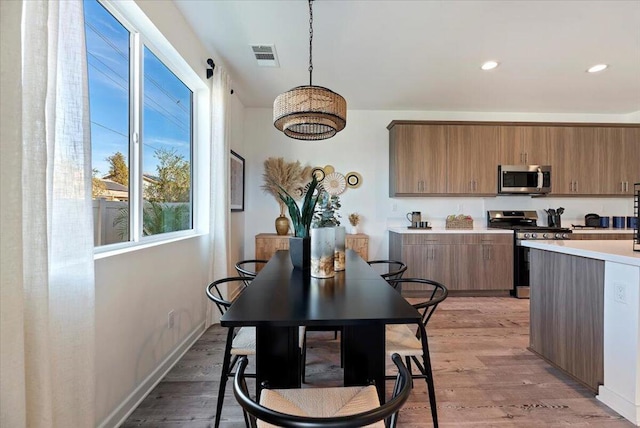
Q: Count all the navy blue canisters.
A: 3